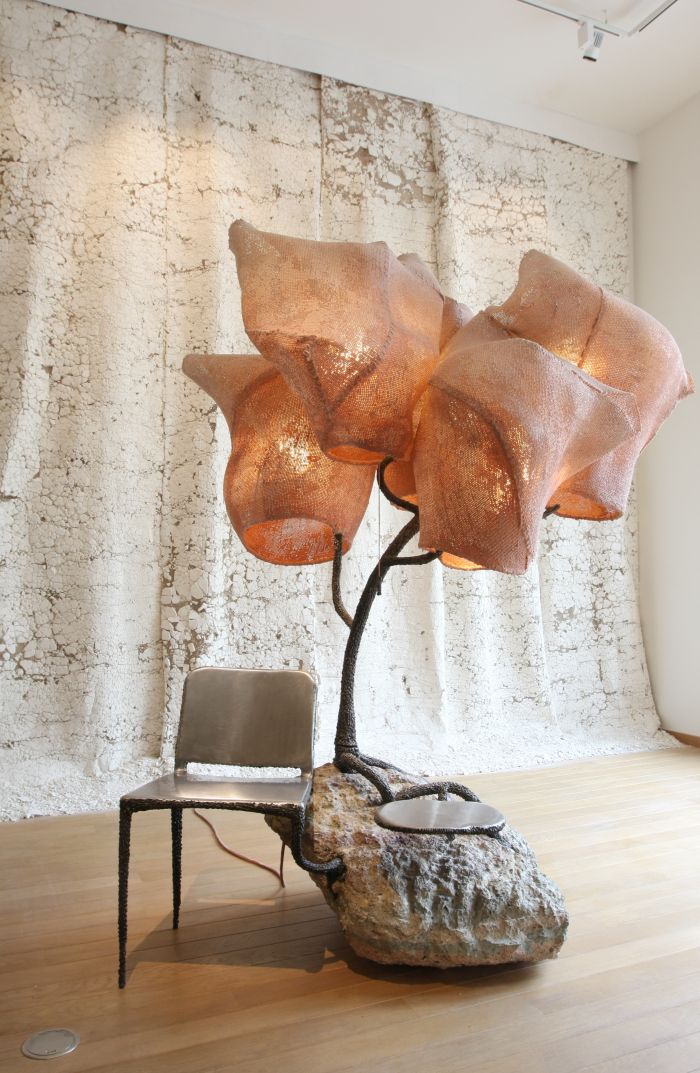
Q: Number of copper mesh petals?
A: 5